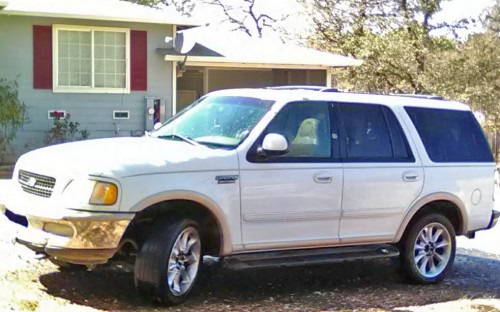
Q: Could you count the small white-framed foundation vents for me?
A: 2